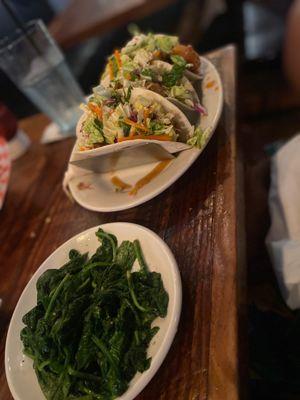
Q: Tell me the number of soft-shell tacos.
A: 3